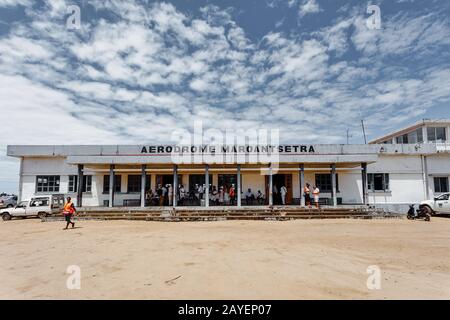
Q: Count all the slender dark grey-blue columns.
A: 10